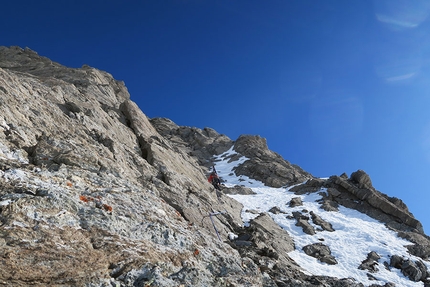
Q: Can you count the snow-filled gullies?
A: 1